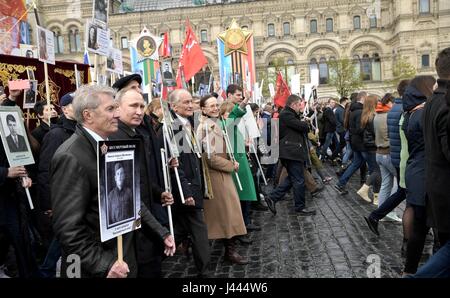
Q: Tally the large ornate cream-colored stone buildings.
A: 1